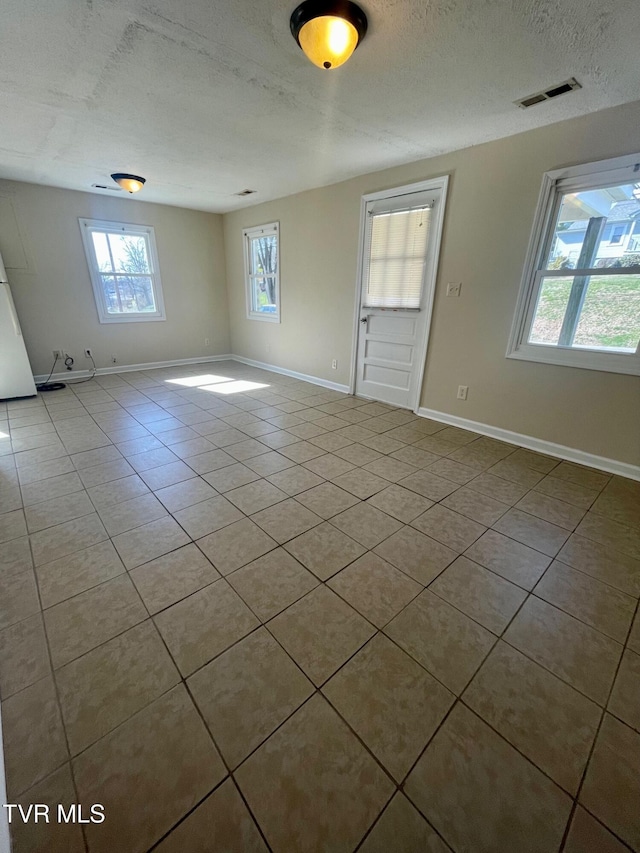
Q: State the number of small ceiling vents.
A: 3